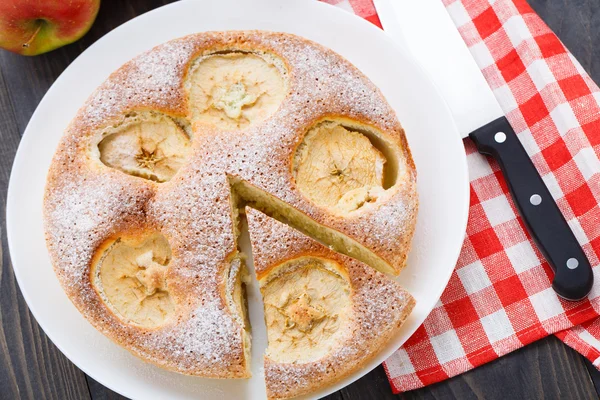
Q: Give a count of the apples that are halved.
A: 5